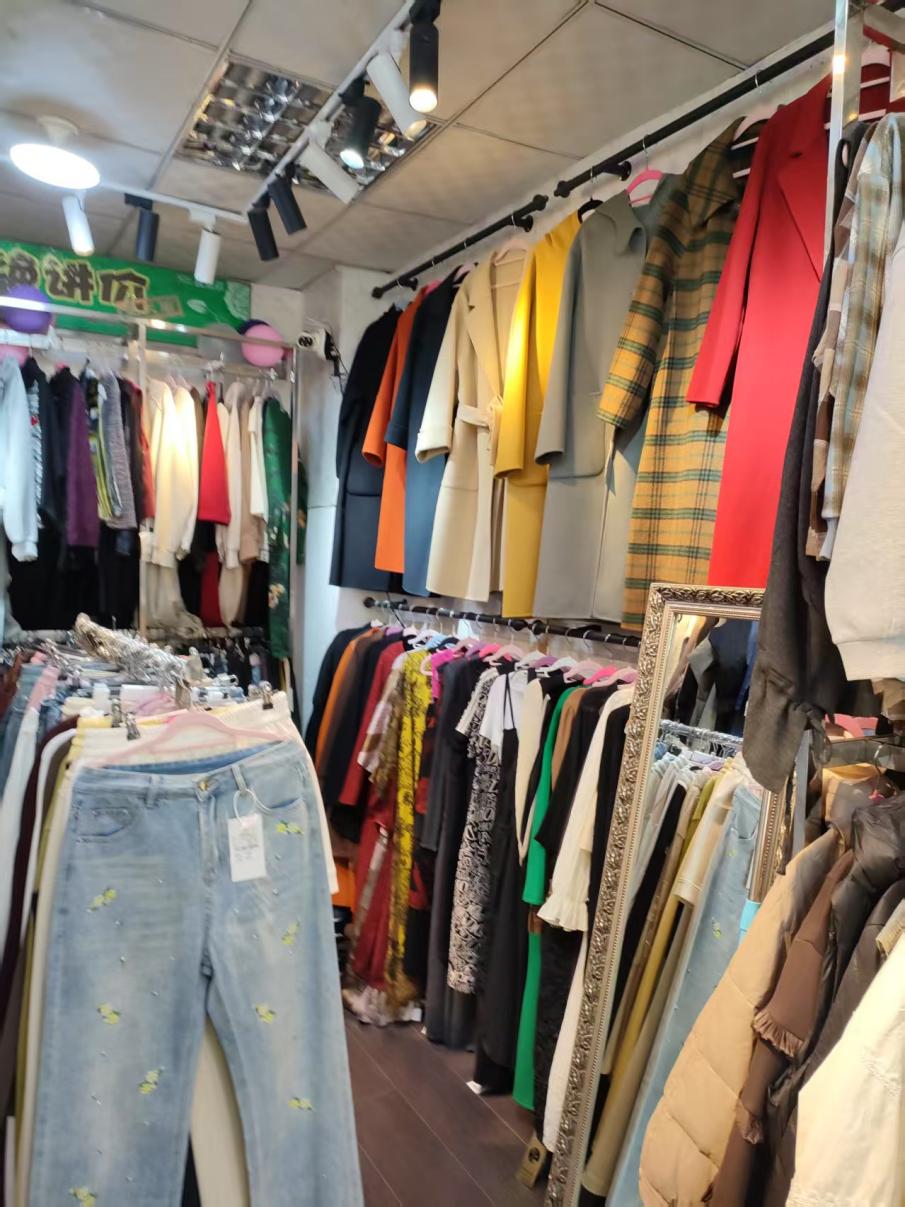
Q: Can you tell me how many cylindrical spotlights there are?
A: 9